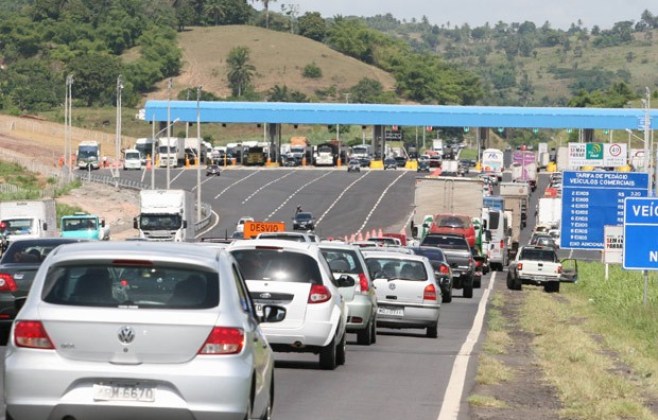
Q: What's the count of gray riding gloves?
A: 0